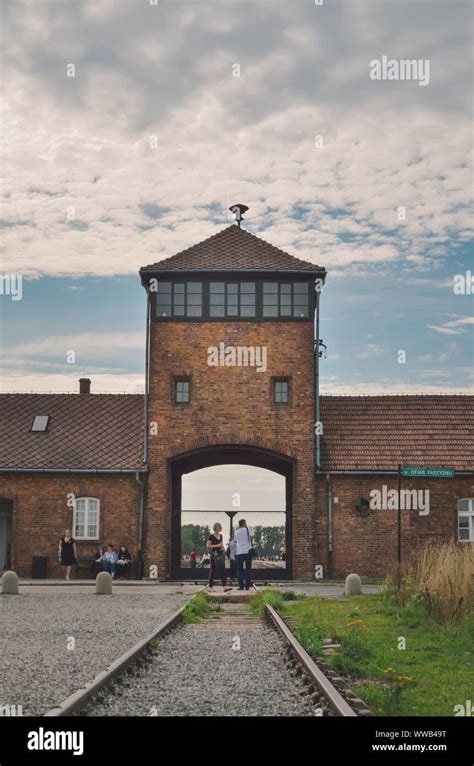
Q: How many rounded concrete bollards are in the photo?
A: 3